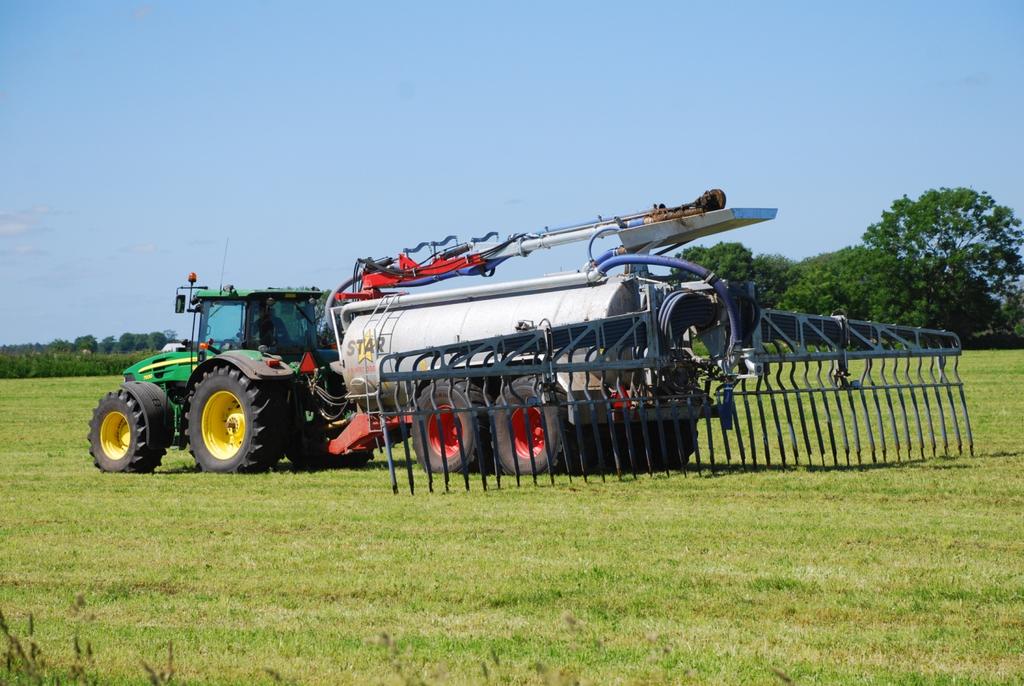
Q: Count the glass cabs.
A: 1